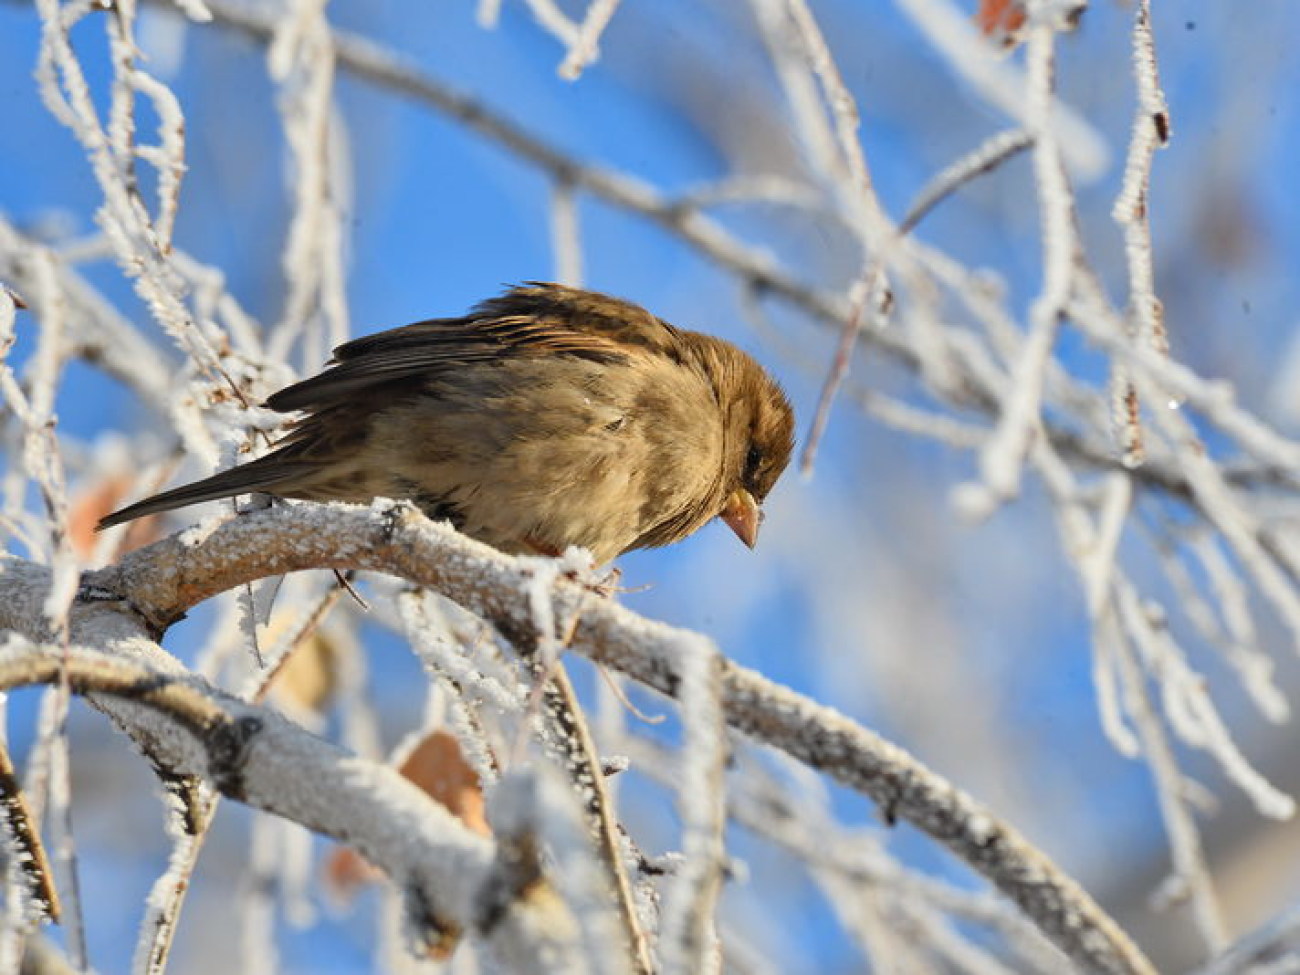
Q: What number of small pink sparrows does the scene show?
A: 0